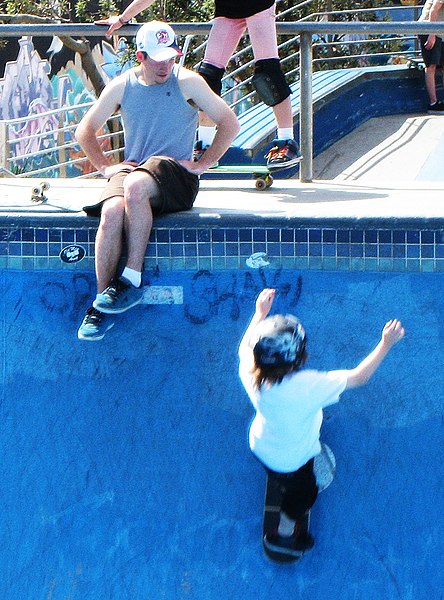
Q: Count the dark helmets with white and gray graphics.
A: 1